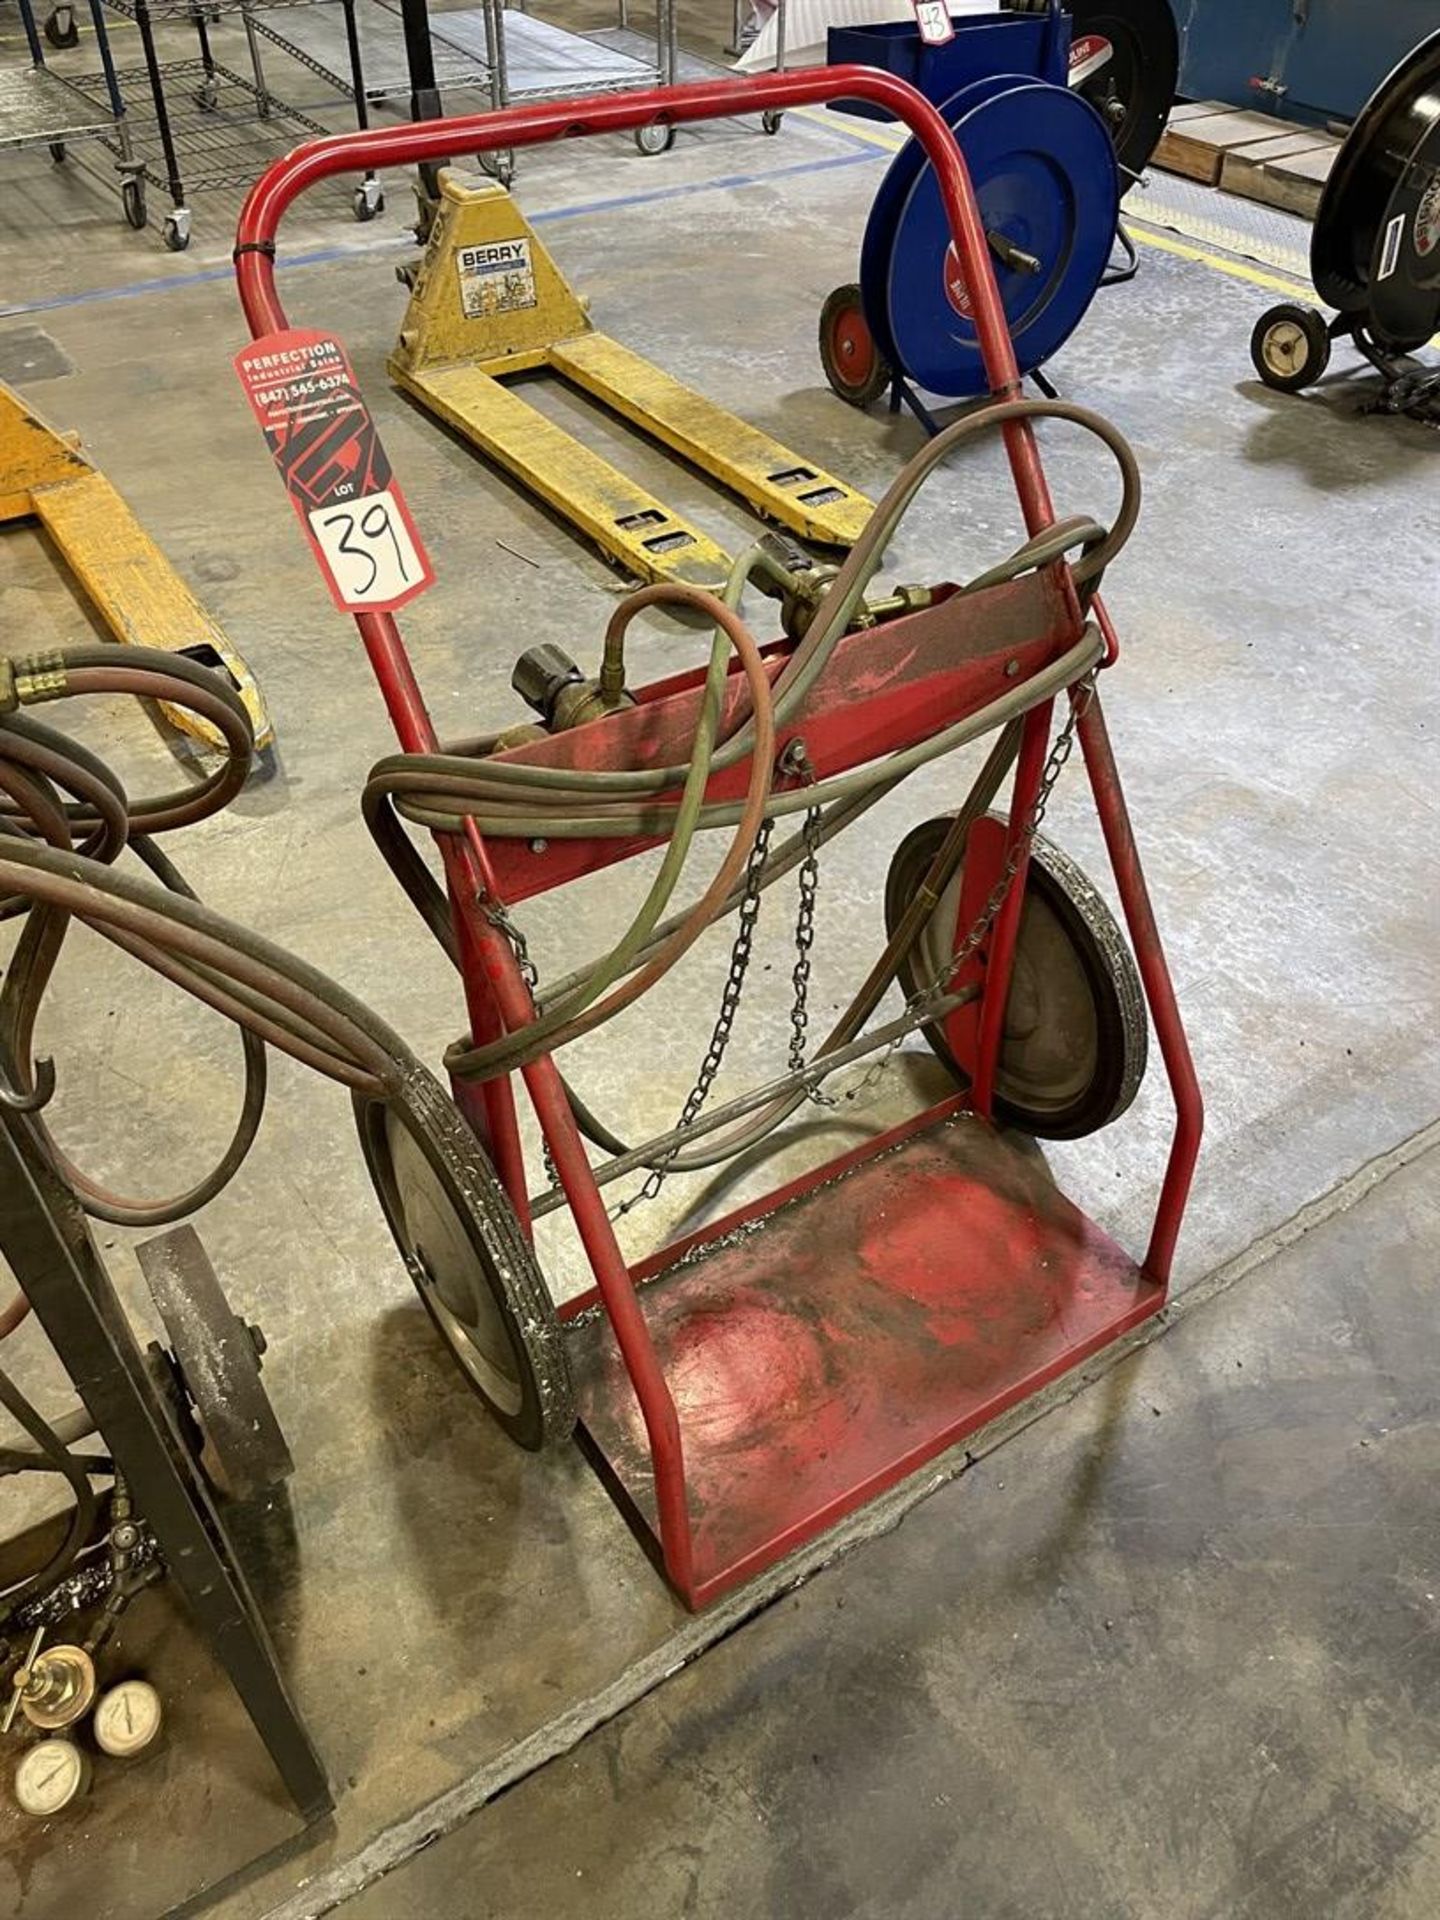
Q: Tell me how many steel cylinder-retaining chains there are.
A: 2